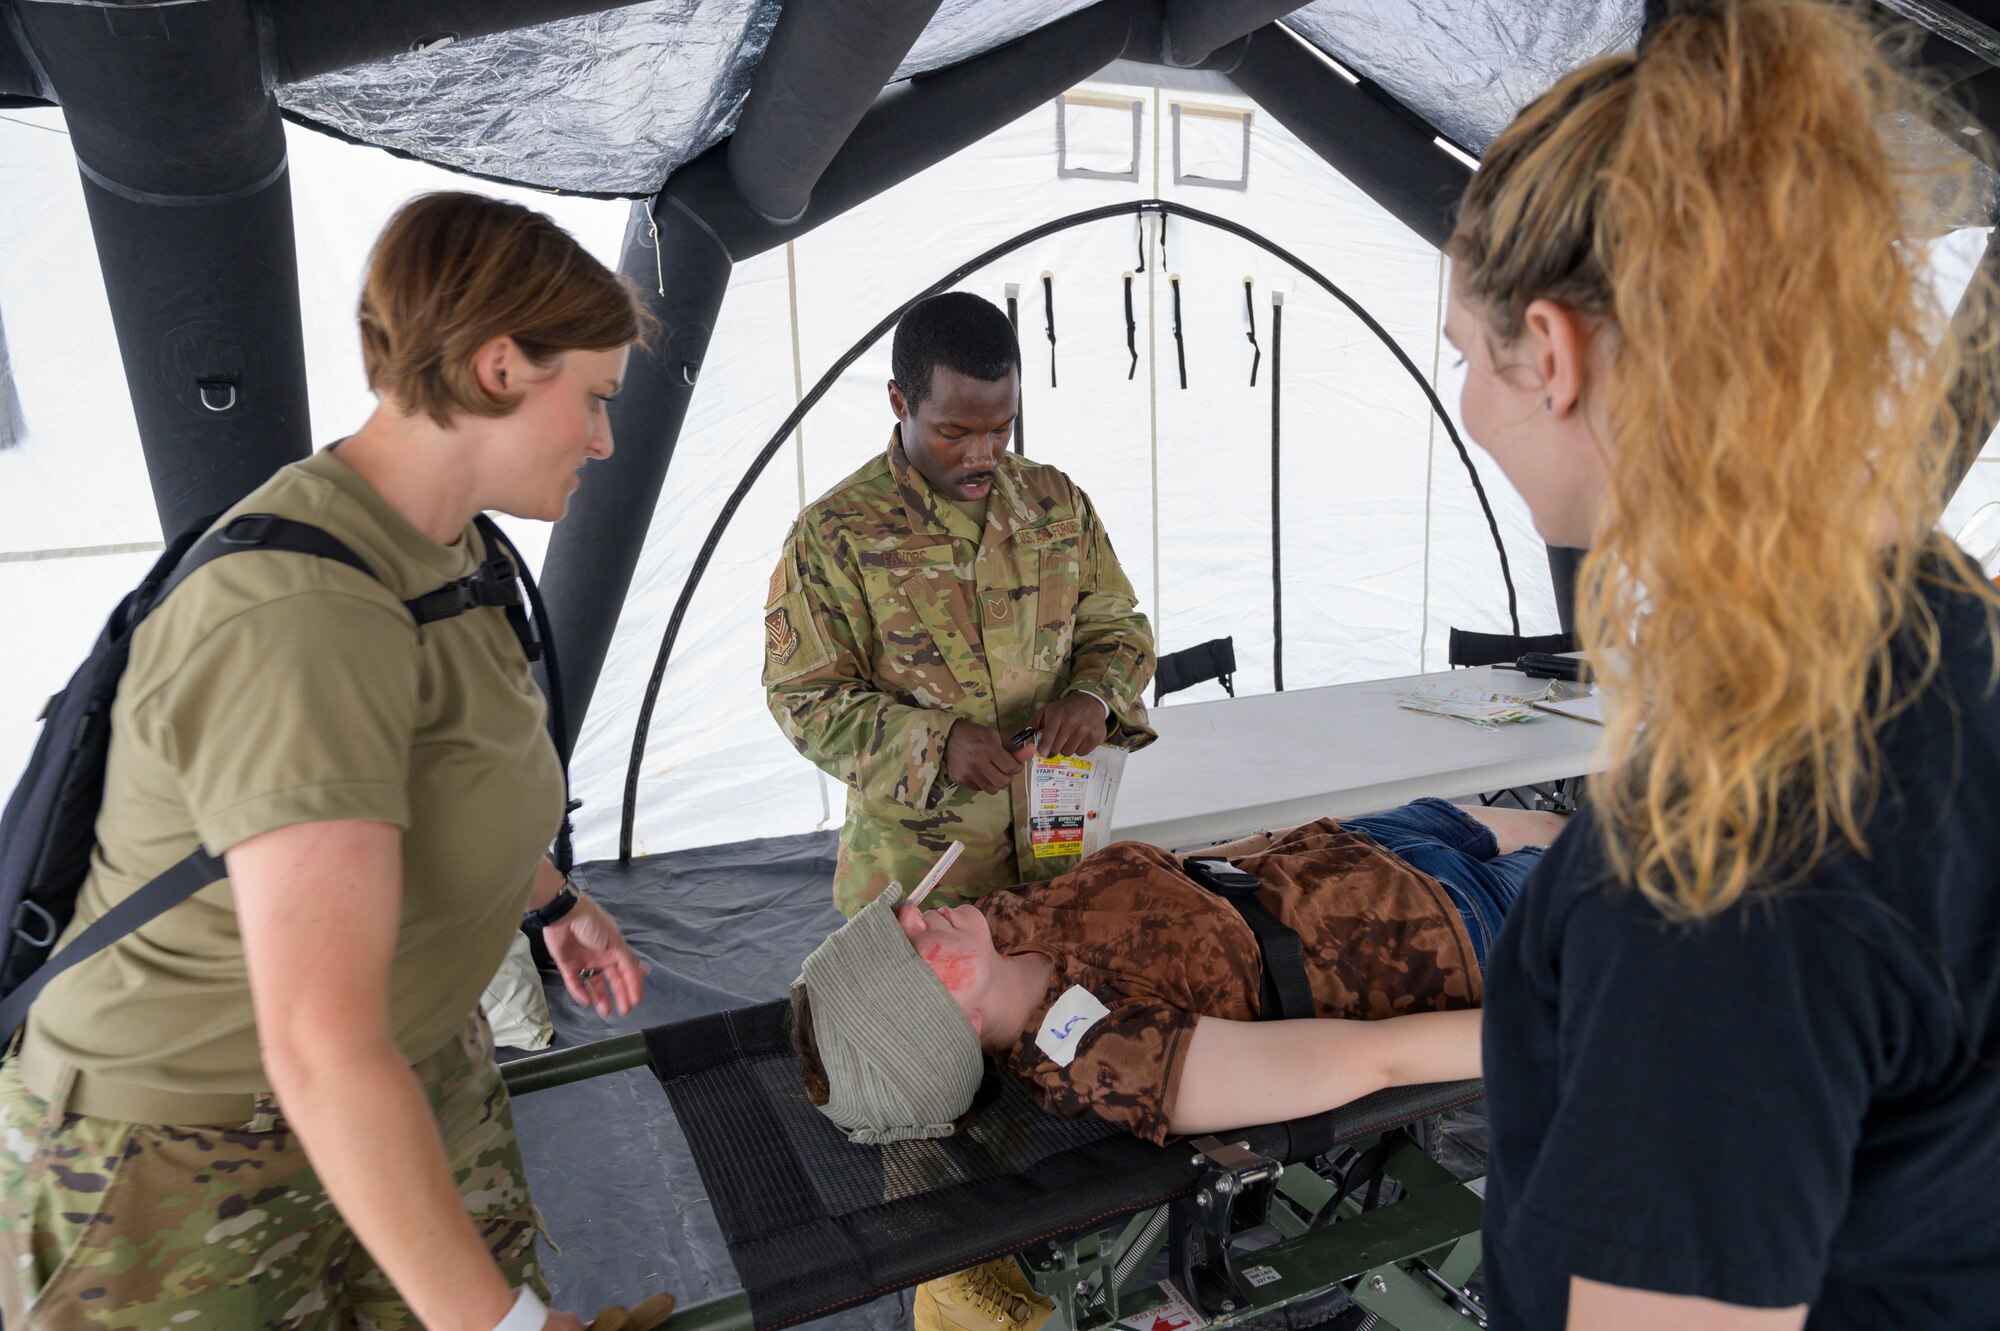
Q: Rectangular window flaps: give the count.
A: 2